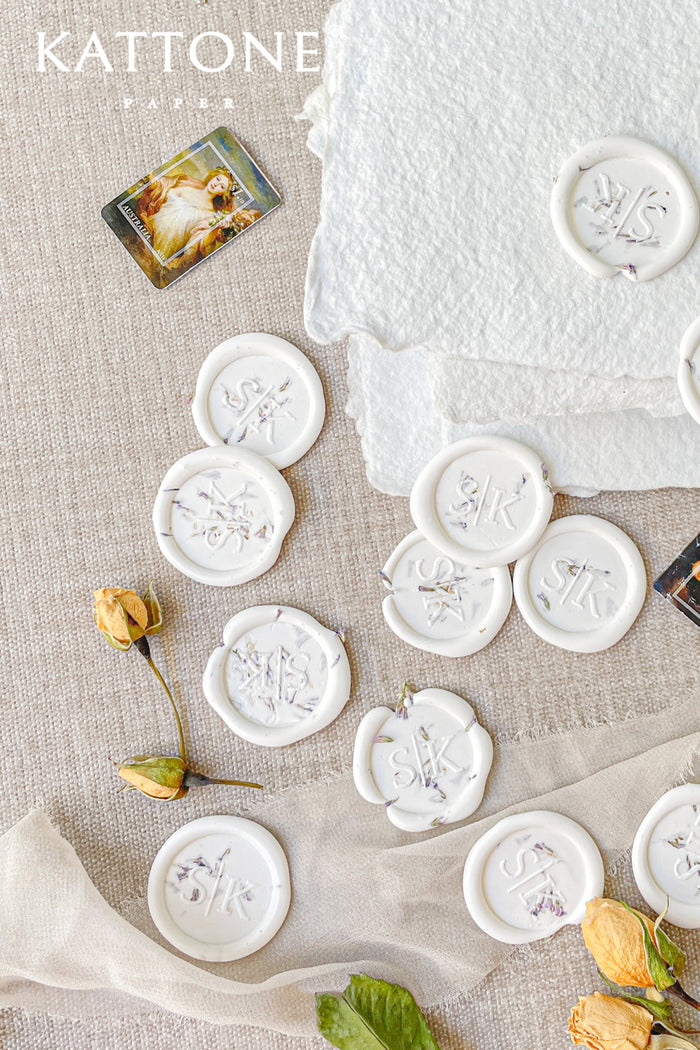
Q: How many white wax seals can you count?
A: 12